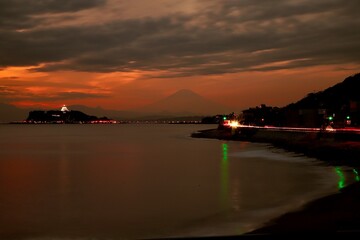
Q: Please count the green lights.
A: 3